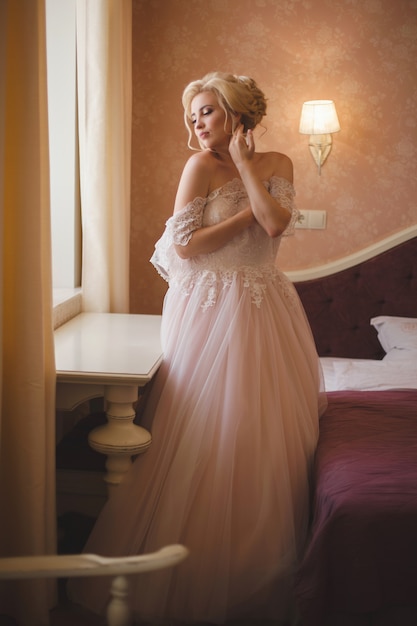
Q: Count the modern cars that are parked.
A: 0